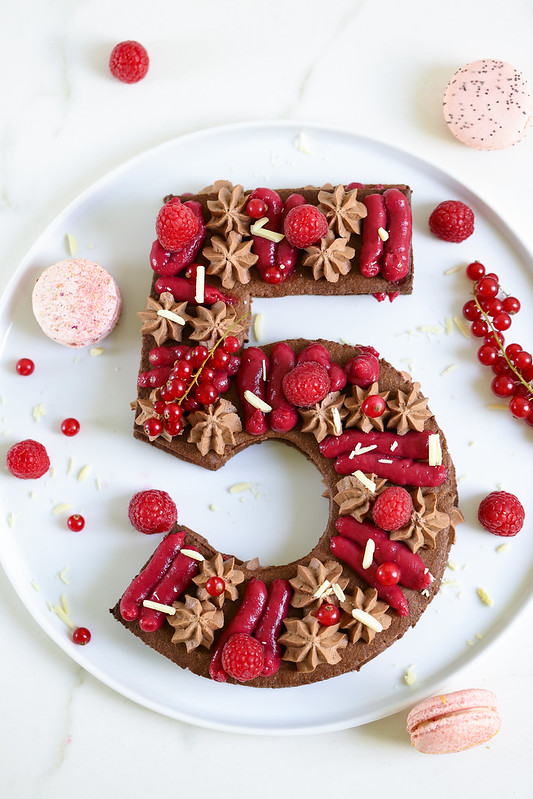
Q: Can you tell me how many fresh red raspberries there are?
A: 10